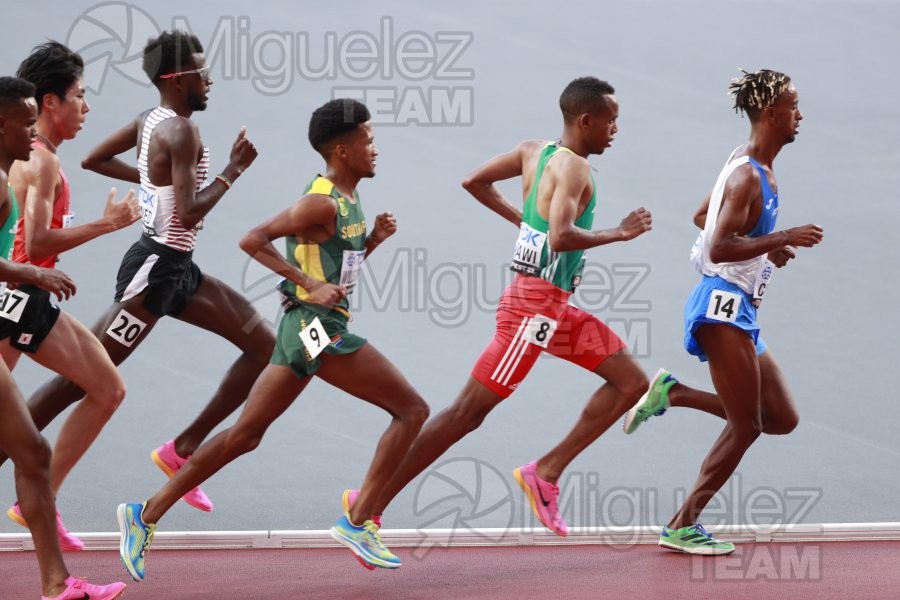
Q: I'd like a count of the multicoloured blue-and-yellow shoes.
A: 2